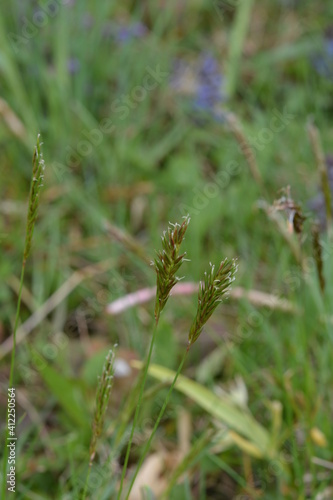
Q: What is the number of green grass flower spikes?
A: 4